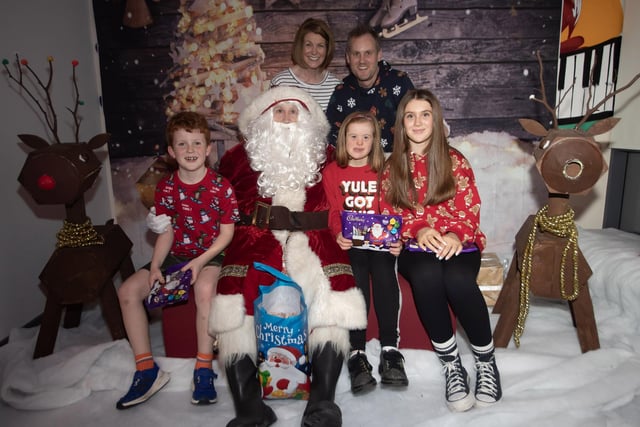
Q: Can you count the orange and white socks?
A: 2